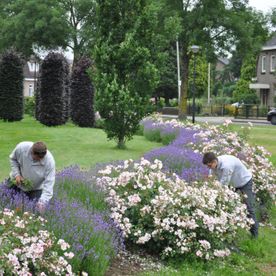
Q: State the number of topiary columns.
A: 3